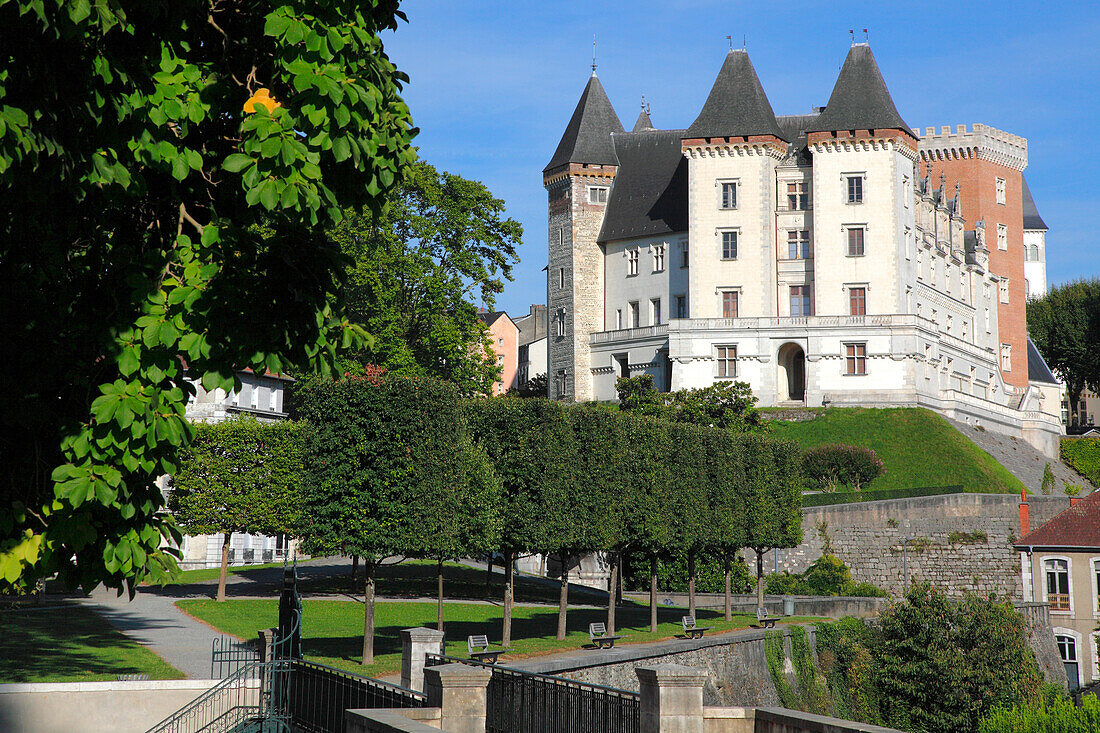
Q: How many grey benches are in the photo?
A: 4